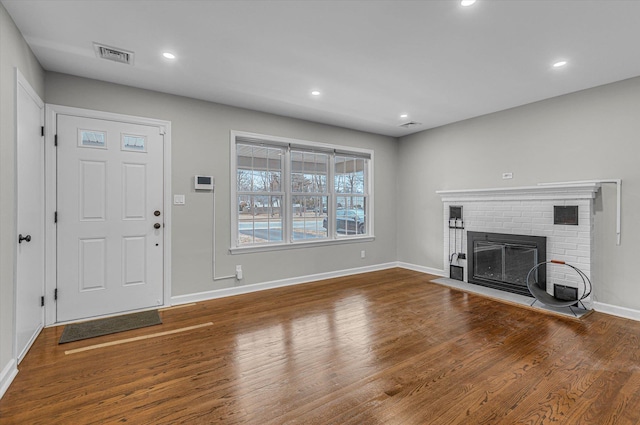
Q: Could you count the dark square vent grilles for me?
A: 4